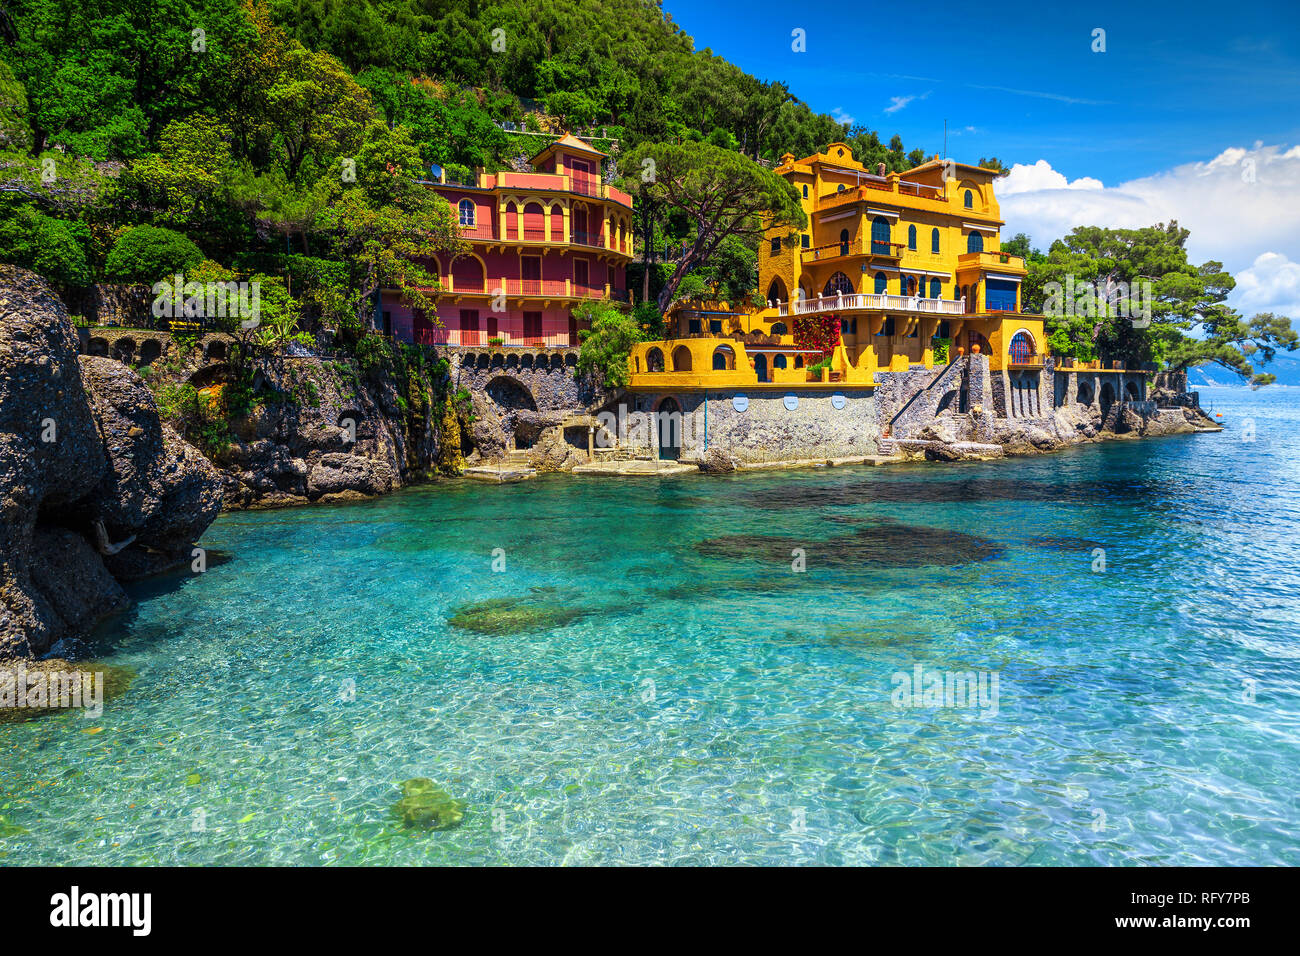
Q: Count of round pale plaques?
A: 3